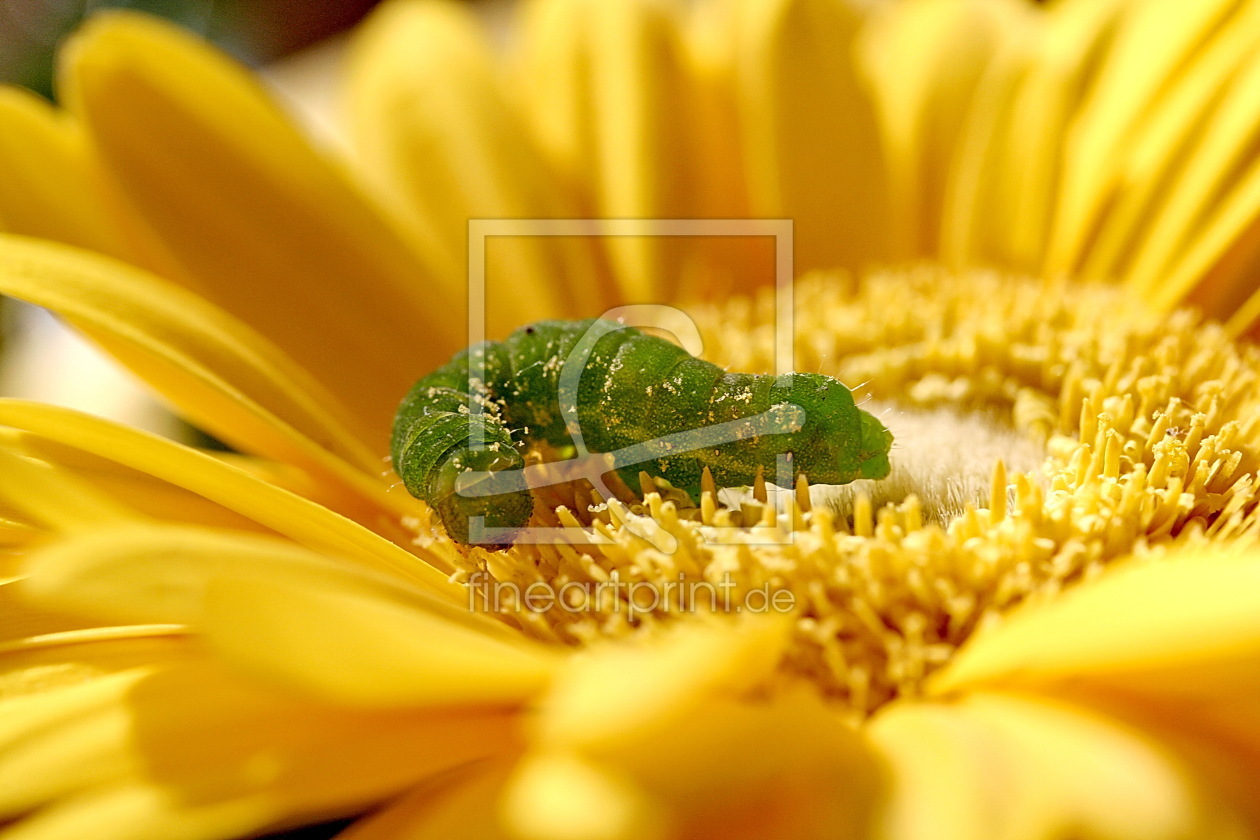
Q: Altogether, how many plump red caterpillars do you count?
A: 0